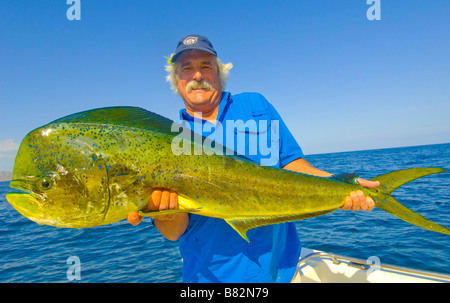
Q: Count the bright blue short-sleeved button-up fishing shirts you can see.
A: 1